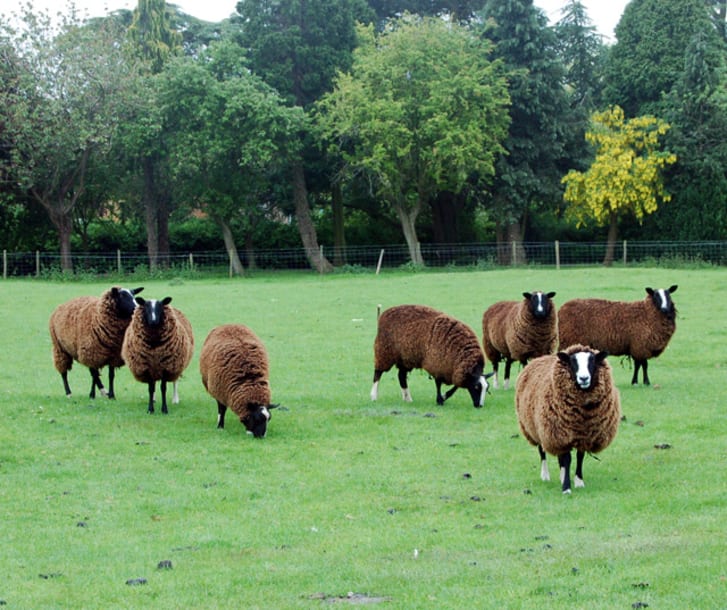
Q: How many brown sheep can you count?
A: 7